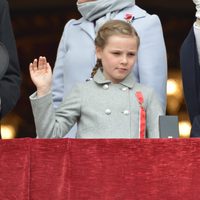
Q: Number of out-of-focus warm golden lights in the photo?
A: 3